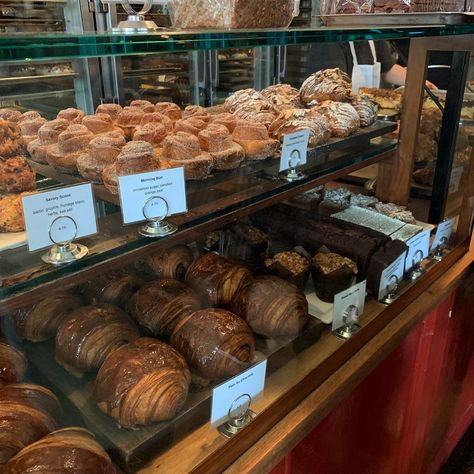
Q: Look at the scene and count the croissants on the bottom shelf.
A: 12